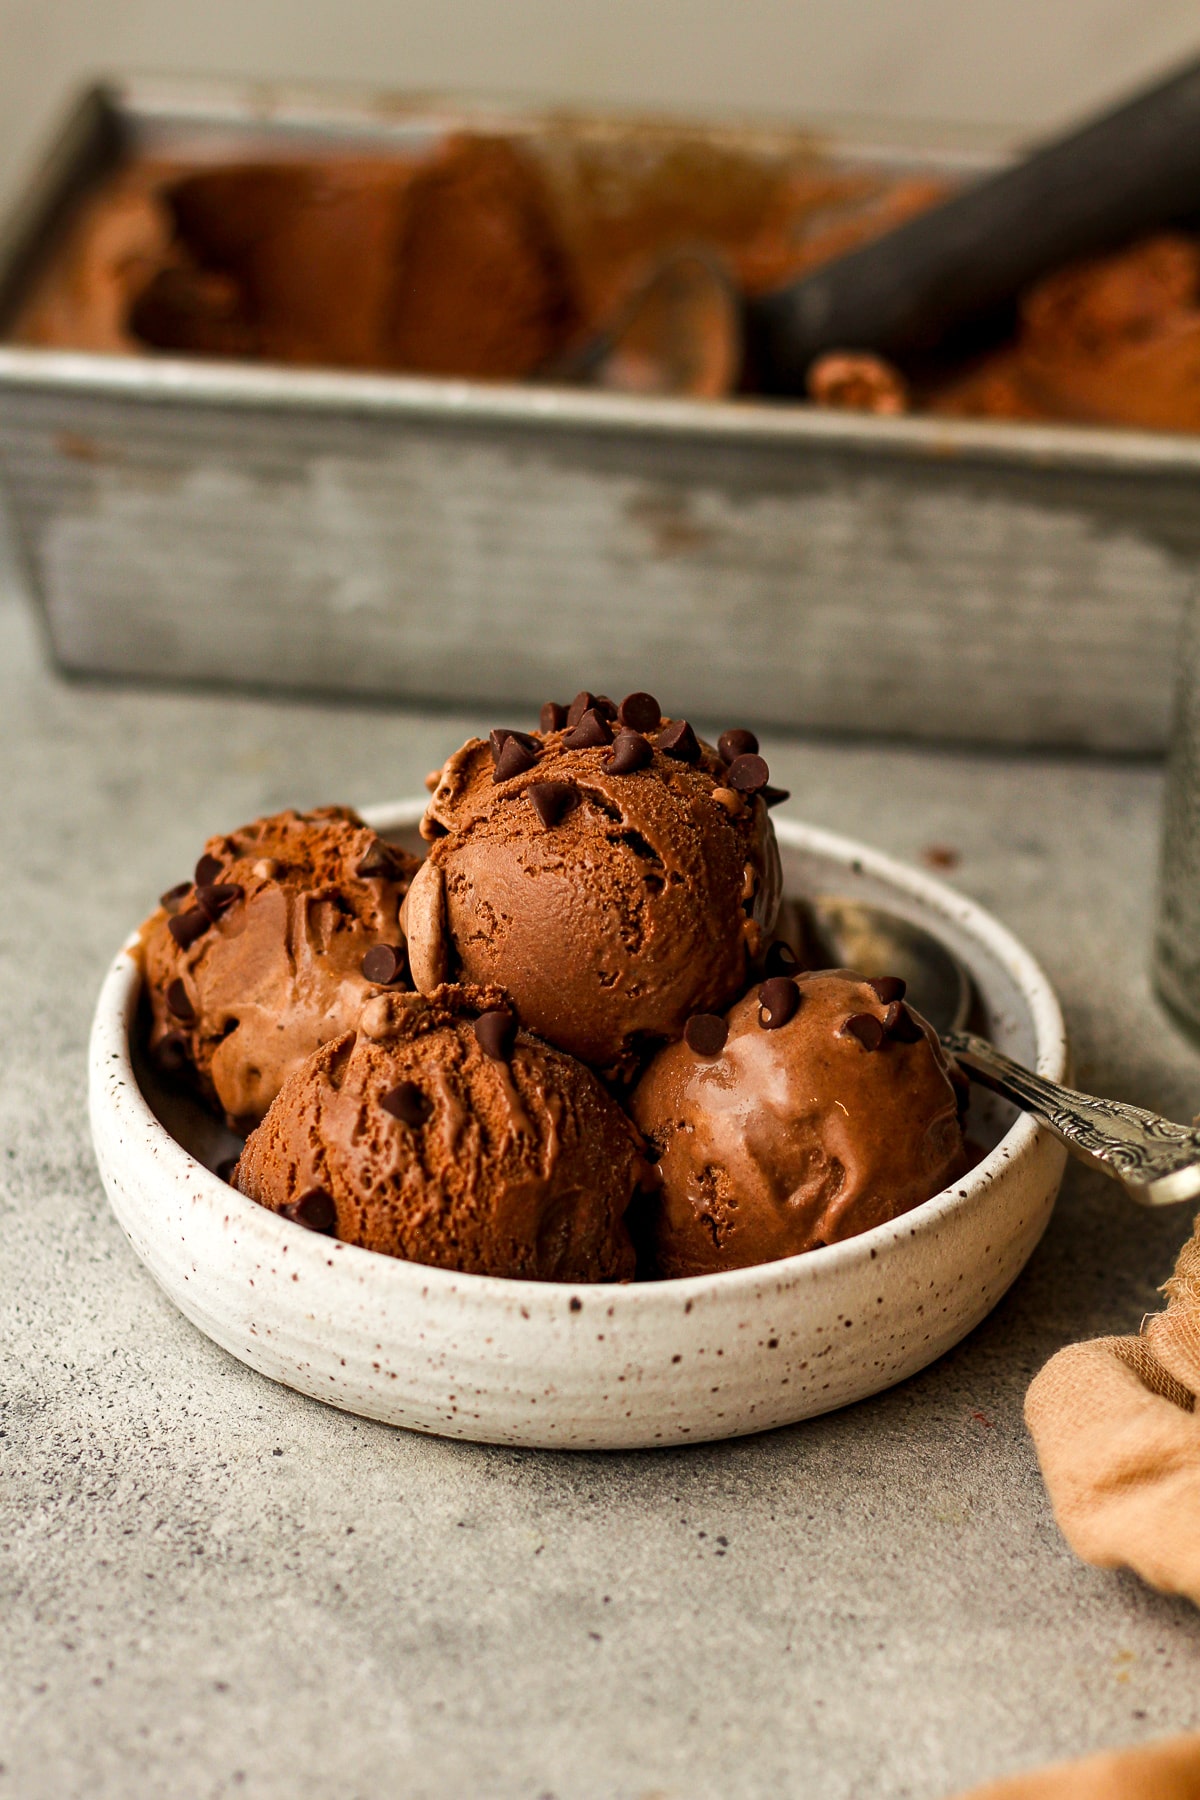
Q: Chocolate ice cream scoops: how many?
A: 4